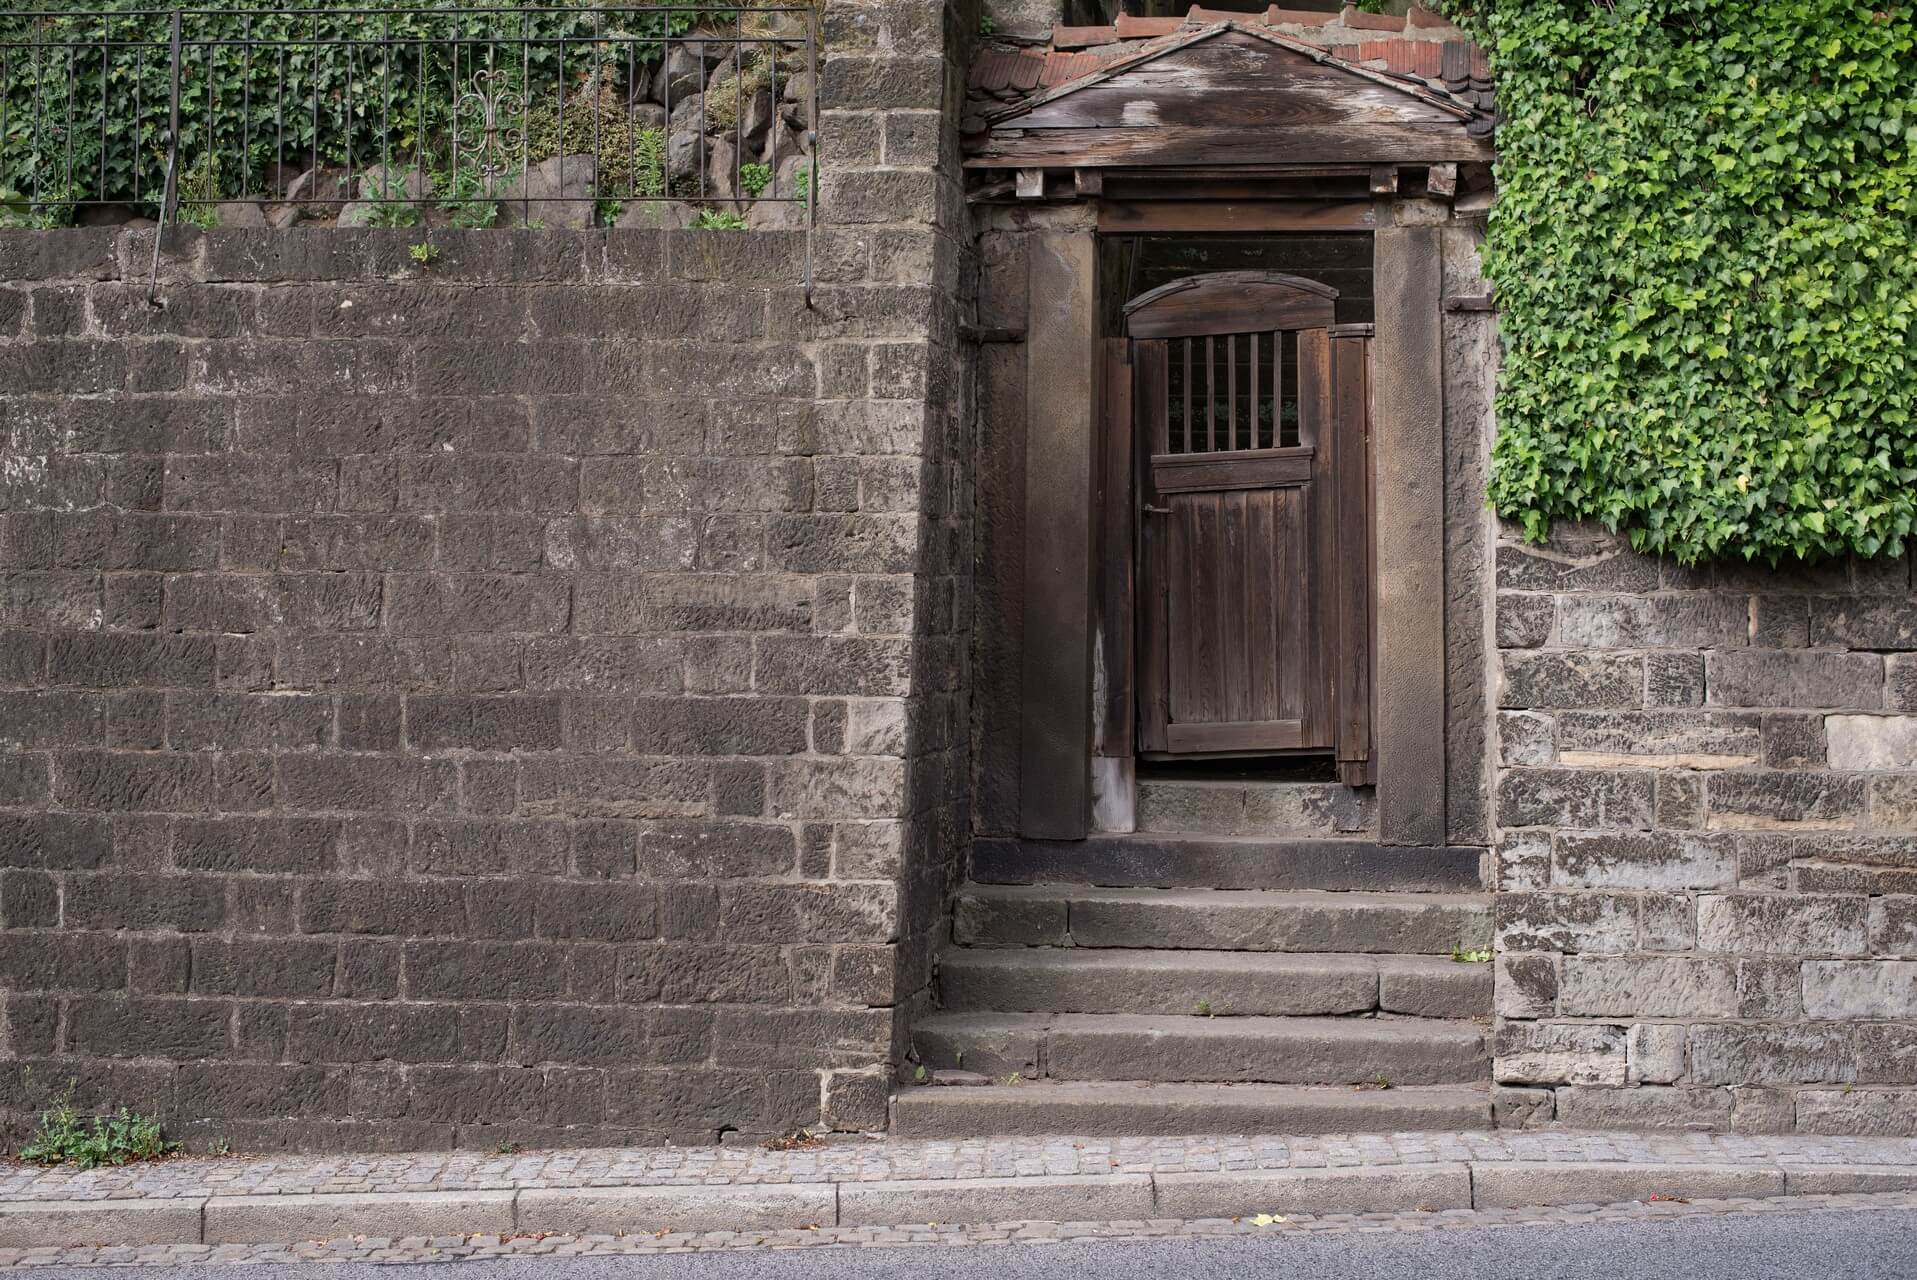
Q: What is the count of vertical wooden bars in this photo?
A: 5